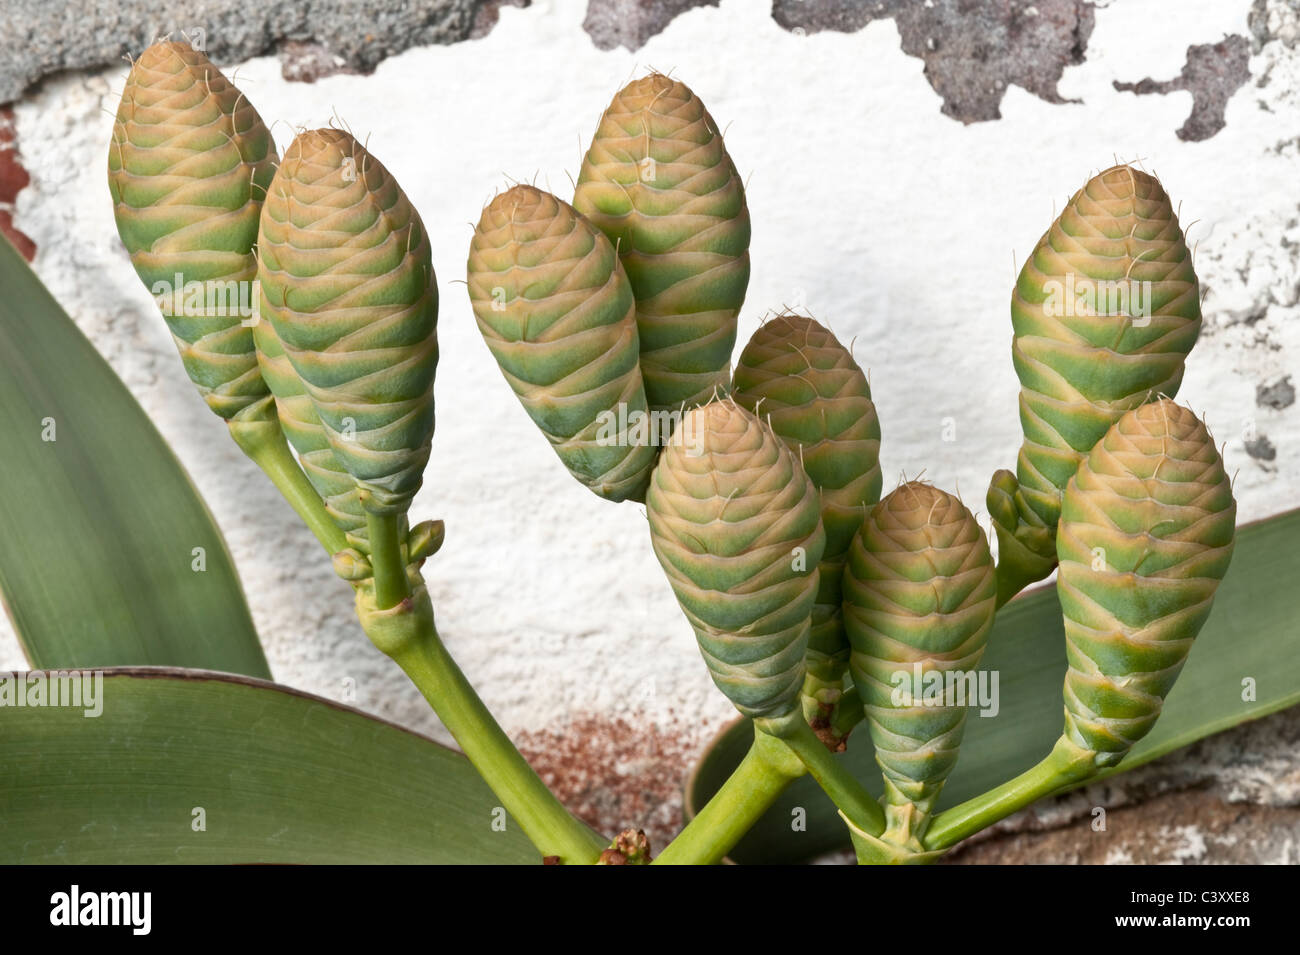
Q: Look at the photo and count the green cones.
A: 10